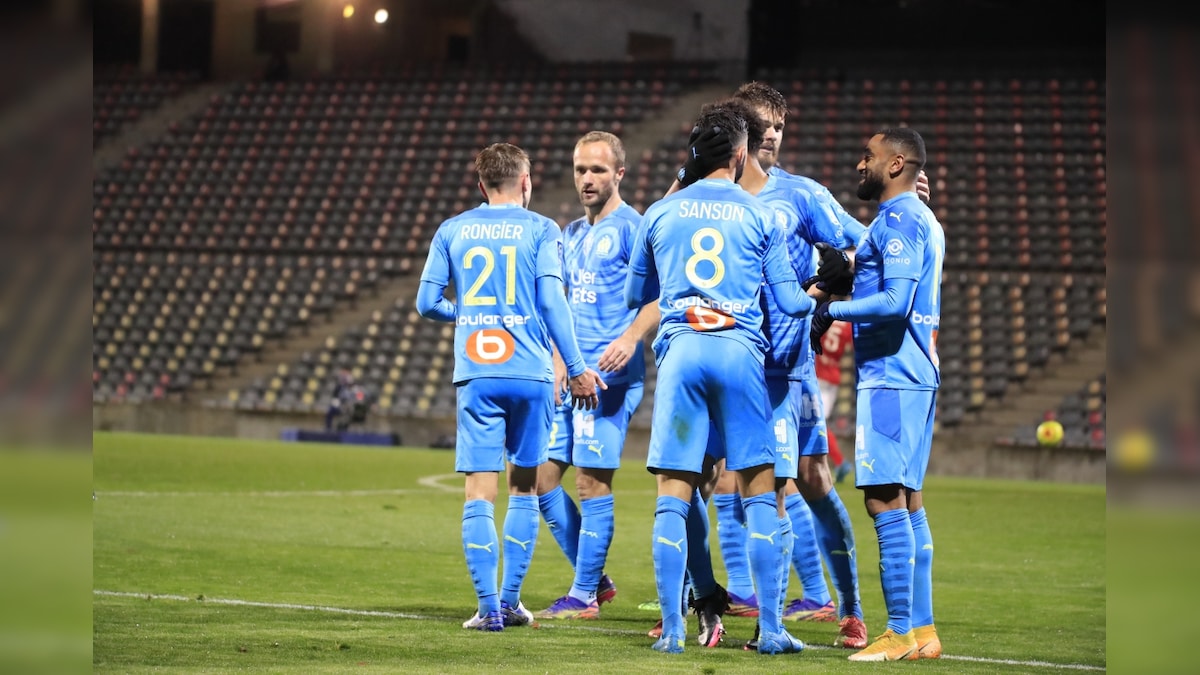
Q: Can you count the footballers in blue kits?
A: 6